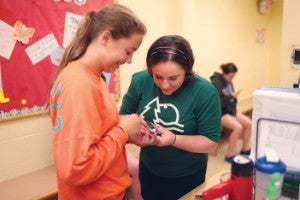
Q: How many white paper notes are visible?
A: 3